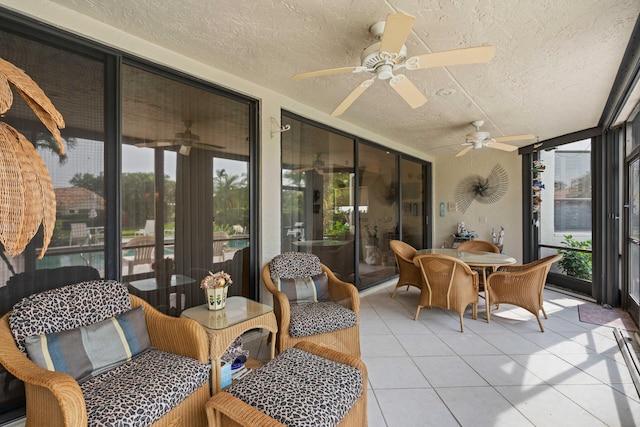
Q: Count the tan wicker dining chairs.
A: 4